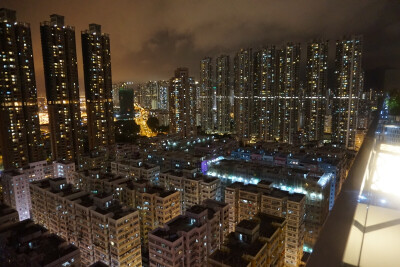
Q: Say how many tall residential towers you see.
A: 11